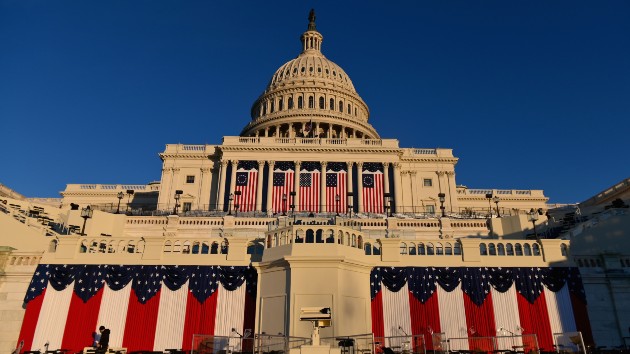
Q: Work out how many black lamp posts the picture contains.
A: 10